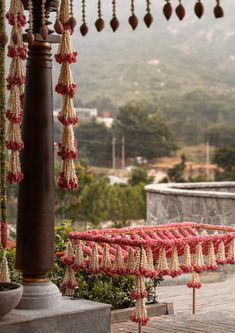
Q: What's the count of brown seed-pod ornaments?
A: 15